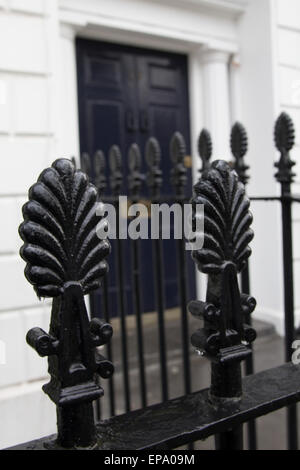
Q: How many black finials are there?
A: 12